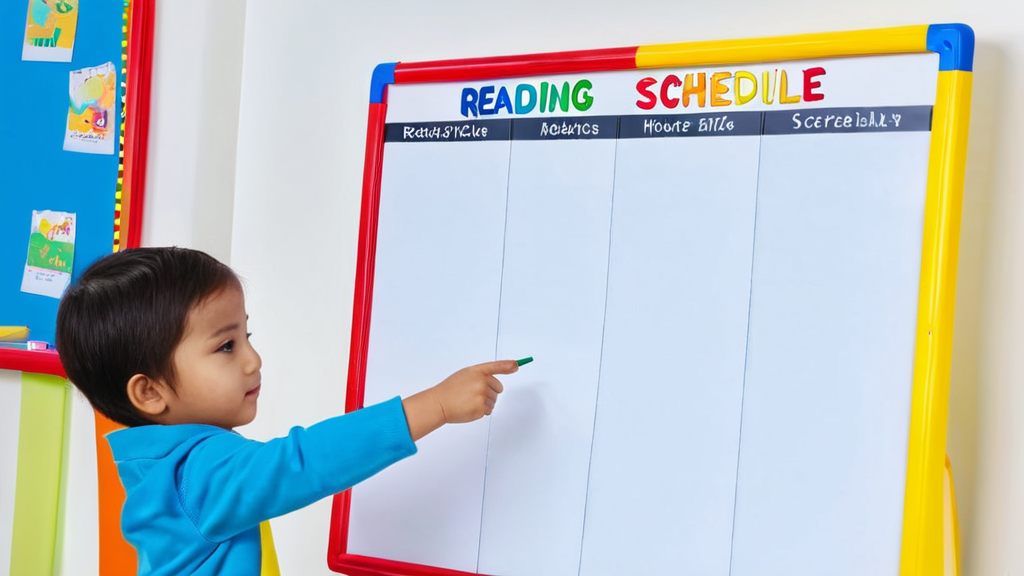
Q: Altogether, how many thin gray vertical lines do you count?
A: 3